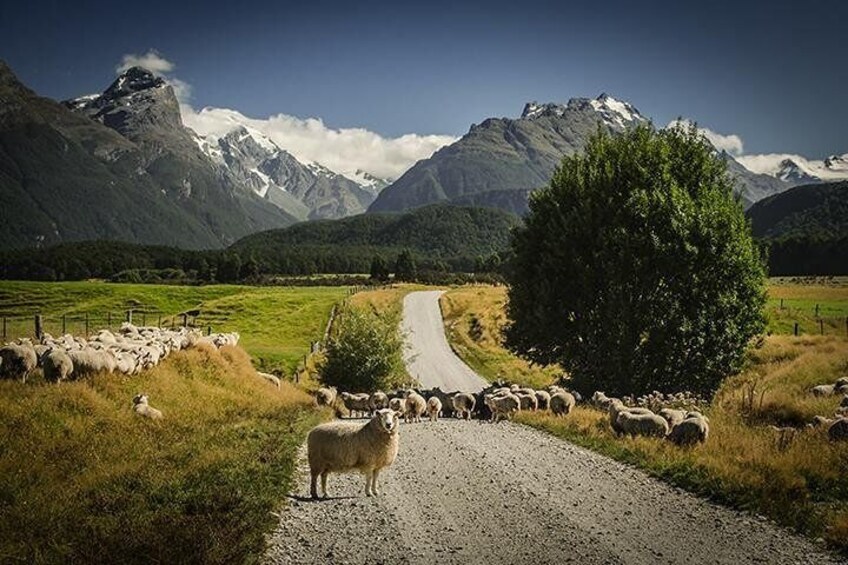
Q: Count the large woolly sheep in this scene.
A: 1